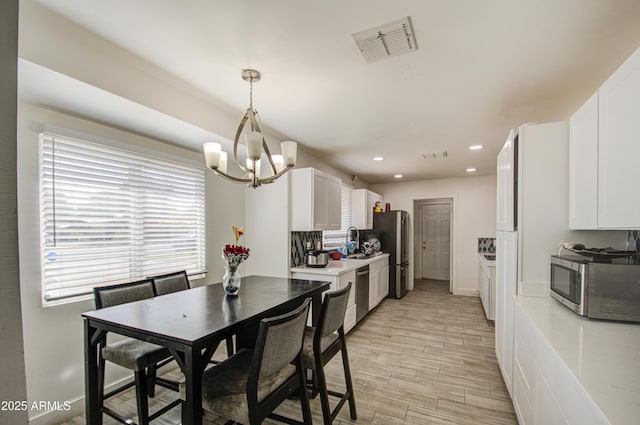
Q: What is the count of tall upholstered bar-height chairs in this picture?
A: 4